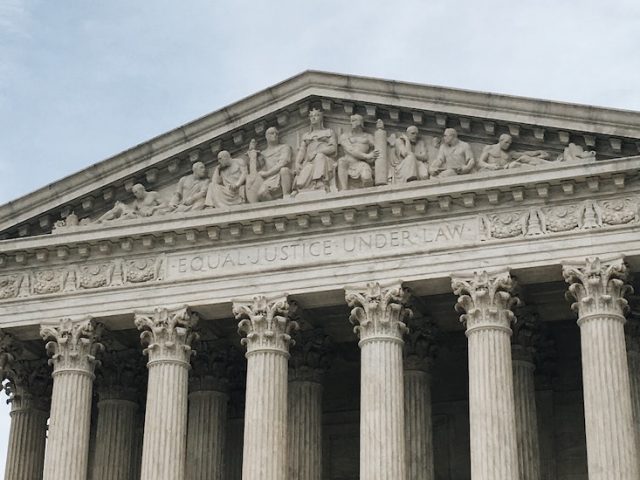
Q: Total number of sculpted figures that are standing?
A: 0